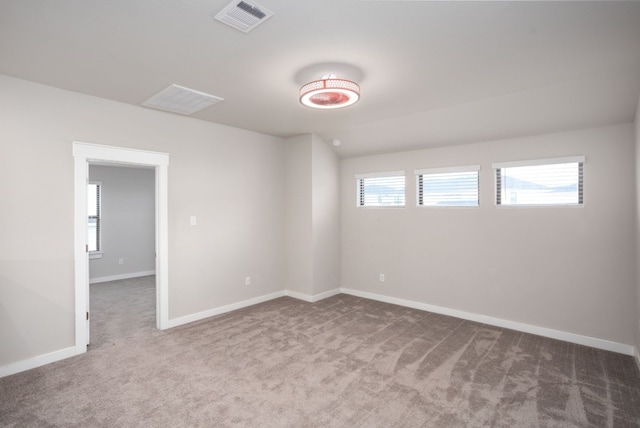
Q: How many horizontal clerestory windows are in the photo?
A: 3